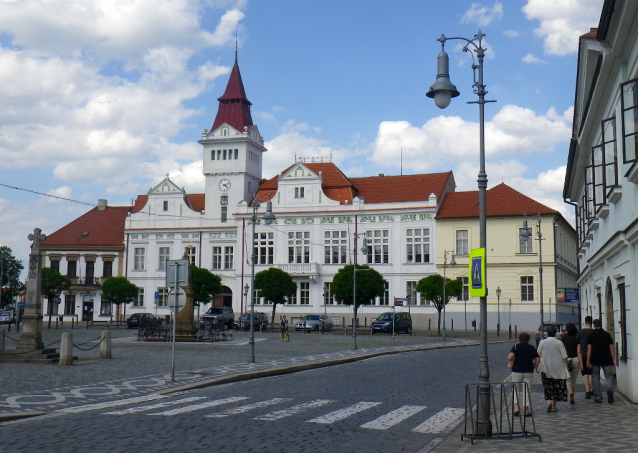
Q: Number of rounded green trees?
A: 6